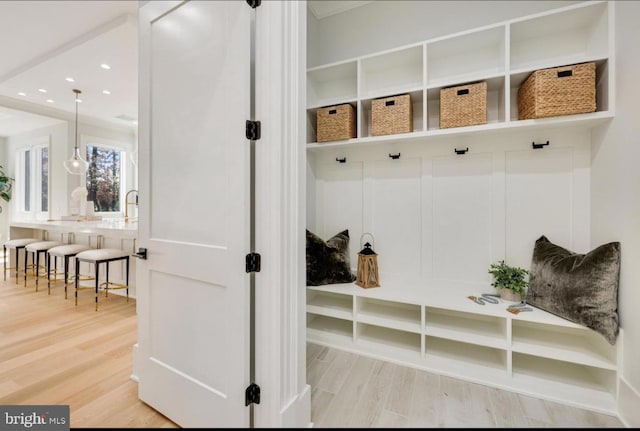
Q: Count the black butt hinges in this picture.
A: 4